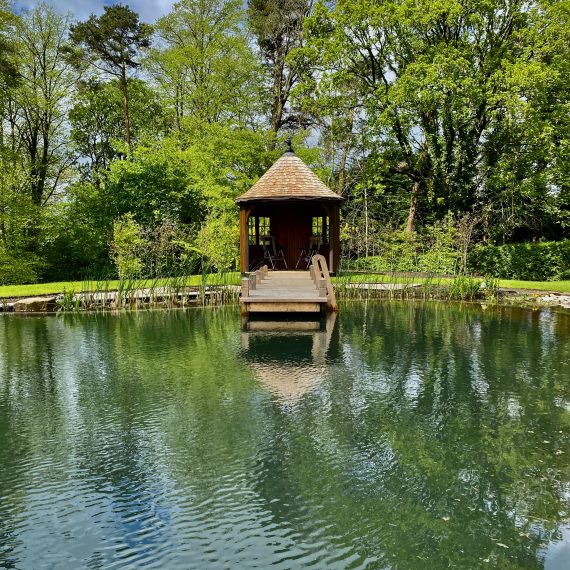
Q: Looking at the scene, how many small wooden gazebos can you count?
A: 1